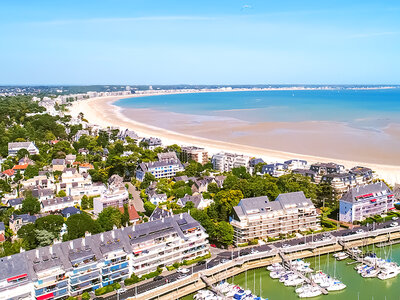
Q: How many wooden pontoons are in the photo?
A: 3